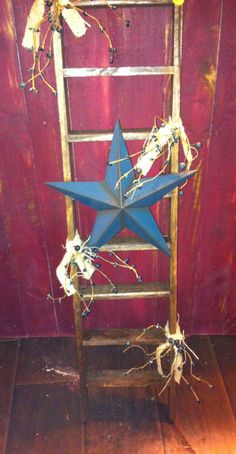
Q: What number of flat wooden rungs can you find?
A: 8